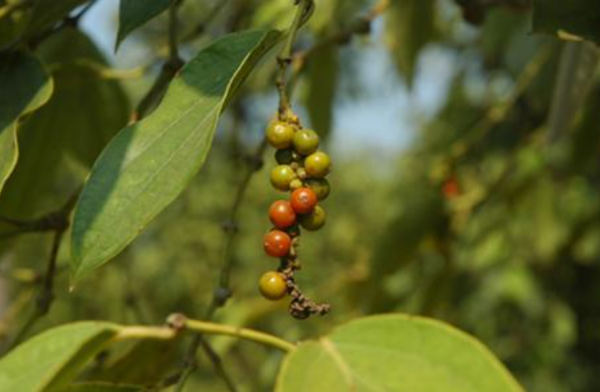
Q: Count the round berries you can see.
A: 11